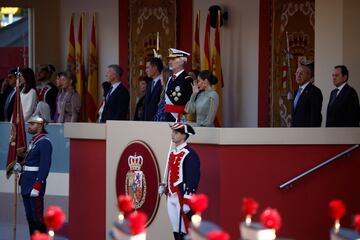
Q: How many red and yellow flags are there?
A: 6